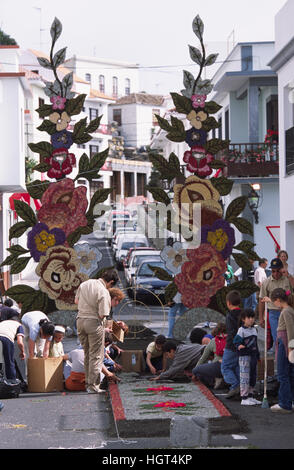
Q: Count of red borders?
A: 2